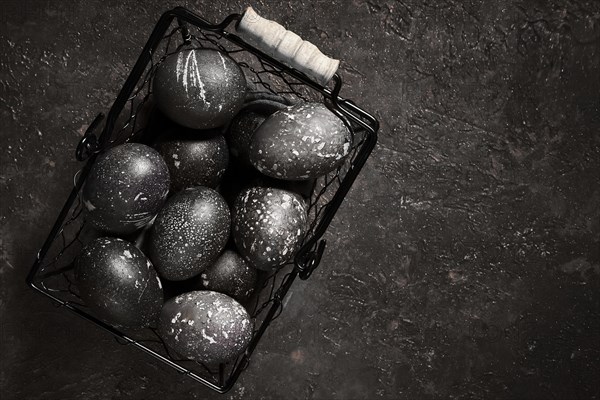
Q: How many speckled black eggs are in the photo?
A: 10